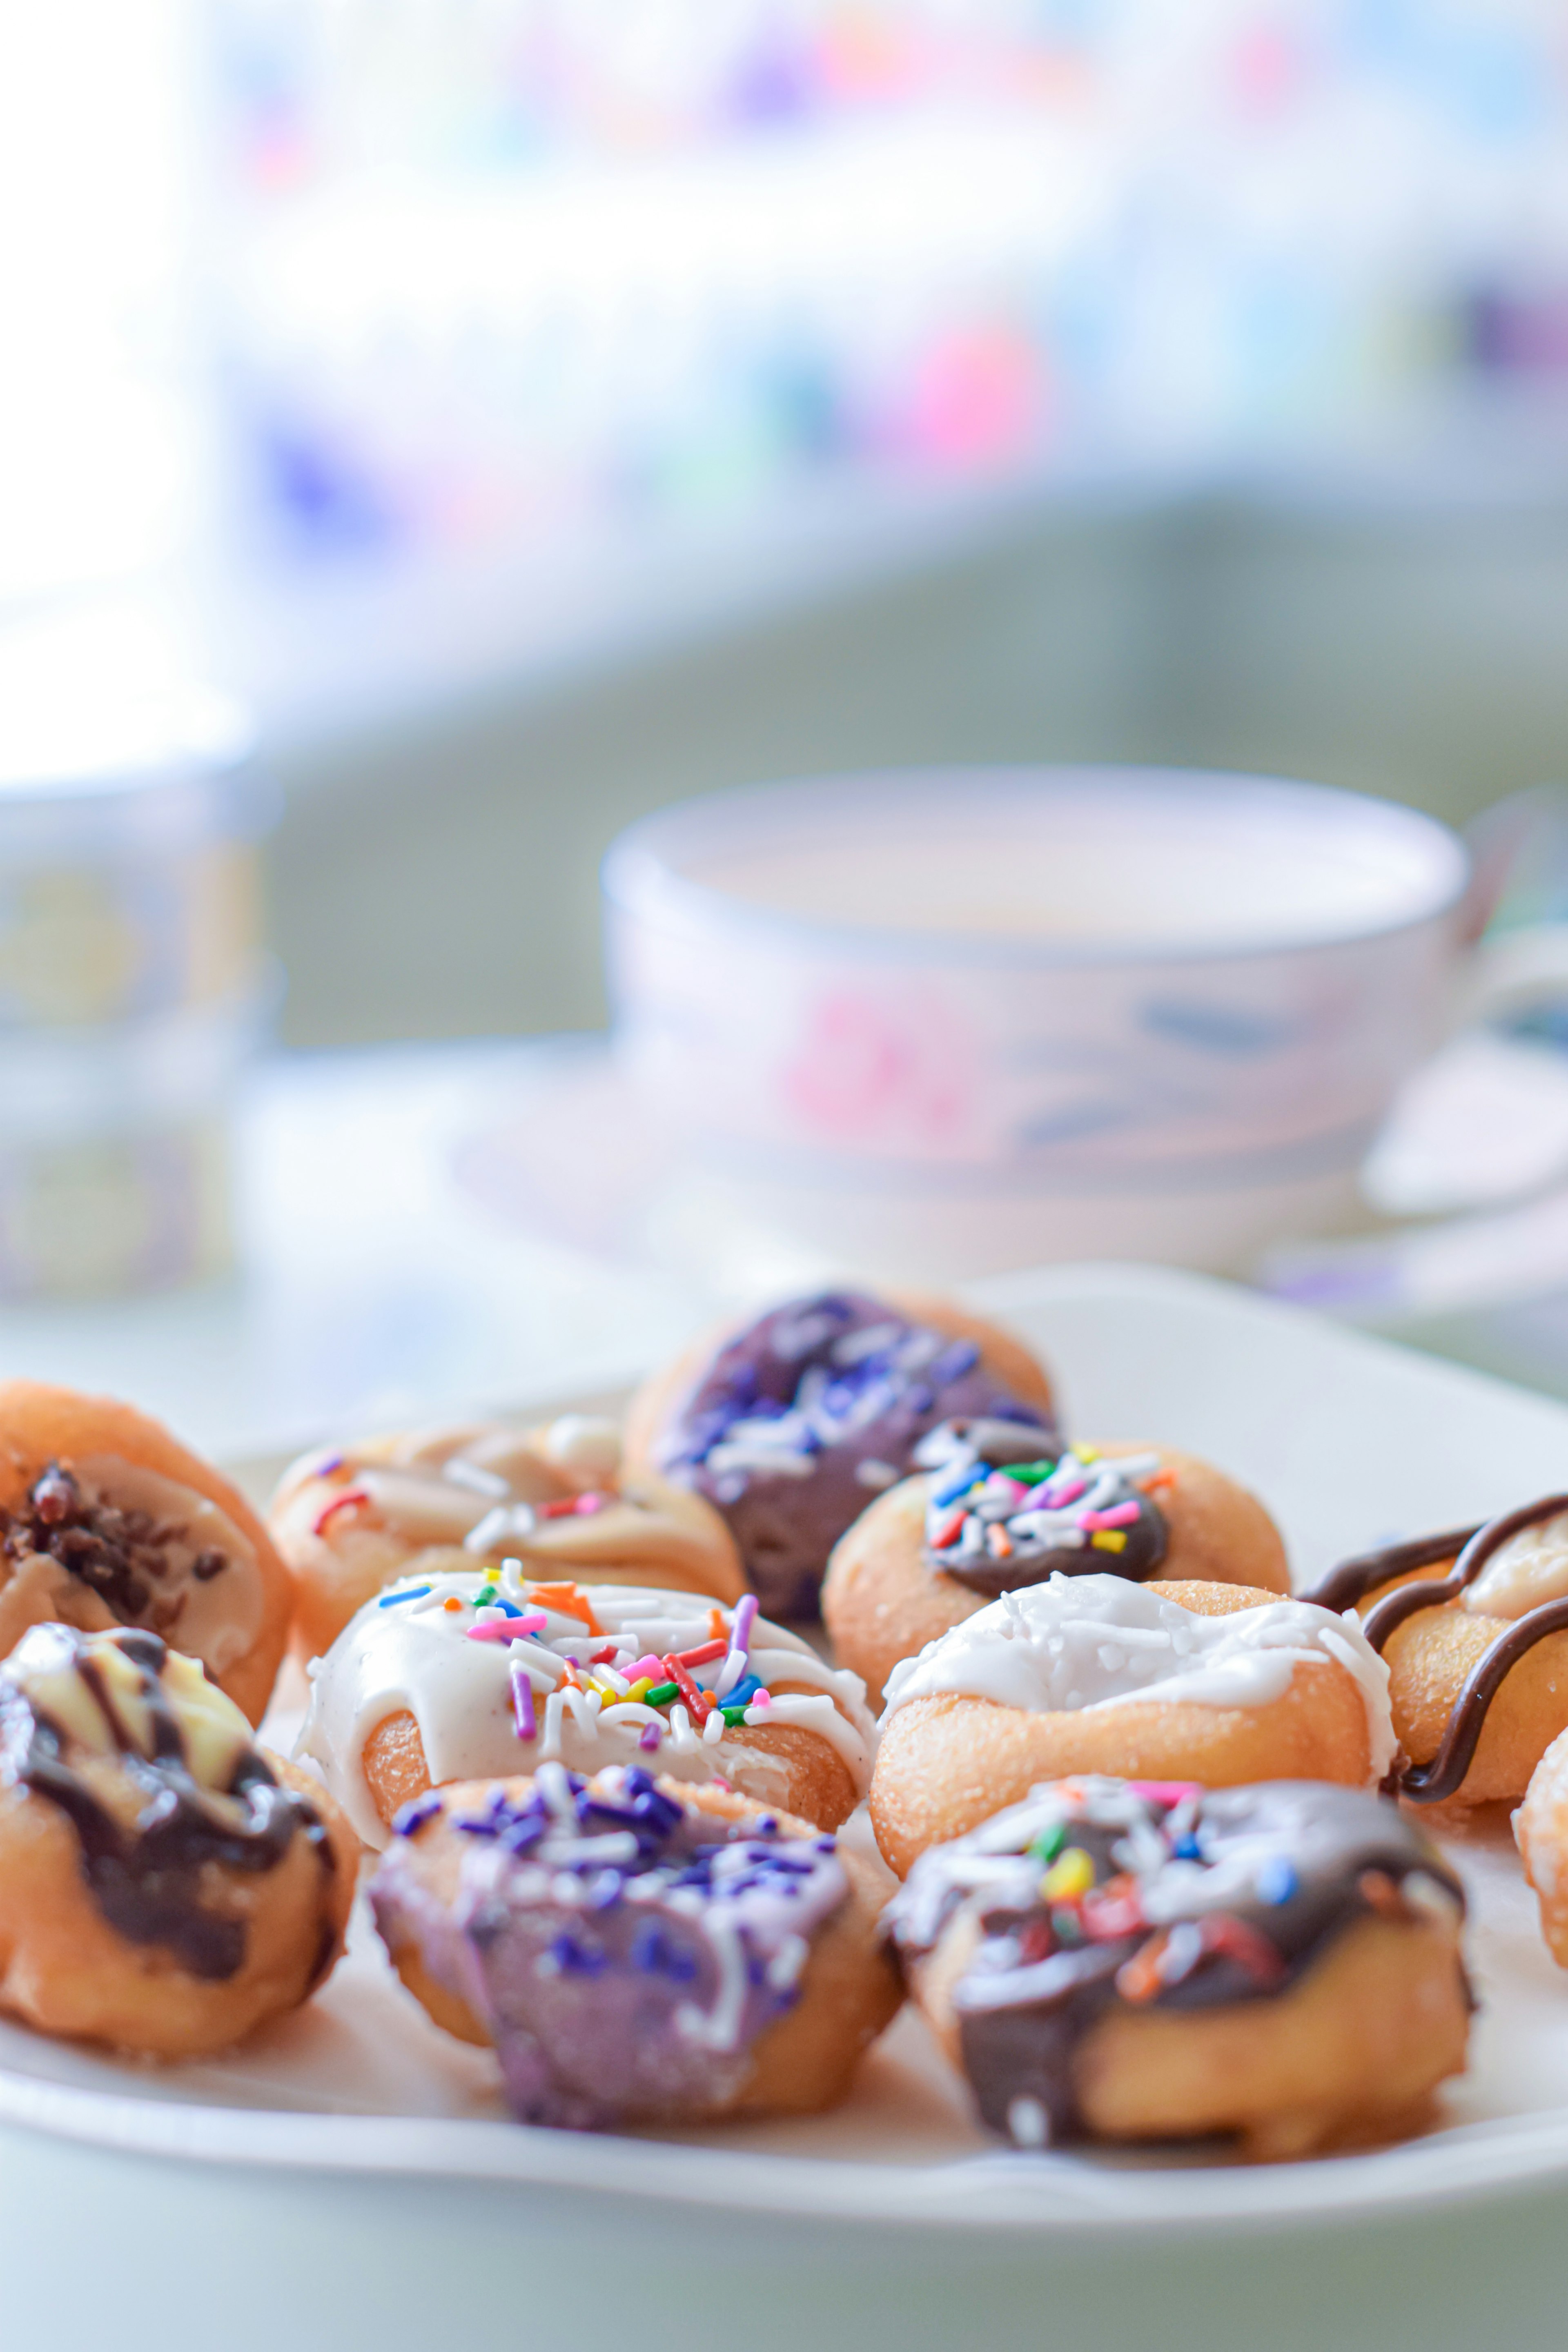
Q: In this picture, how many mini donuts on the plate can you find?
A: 11